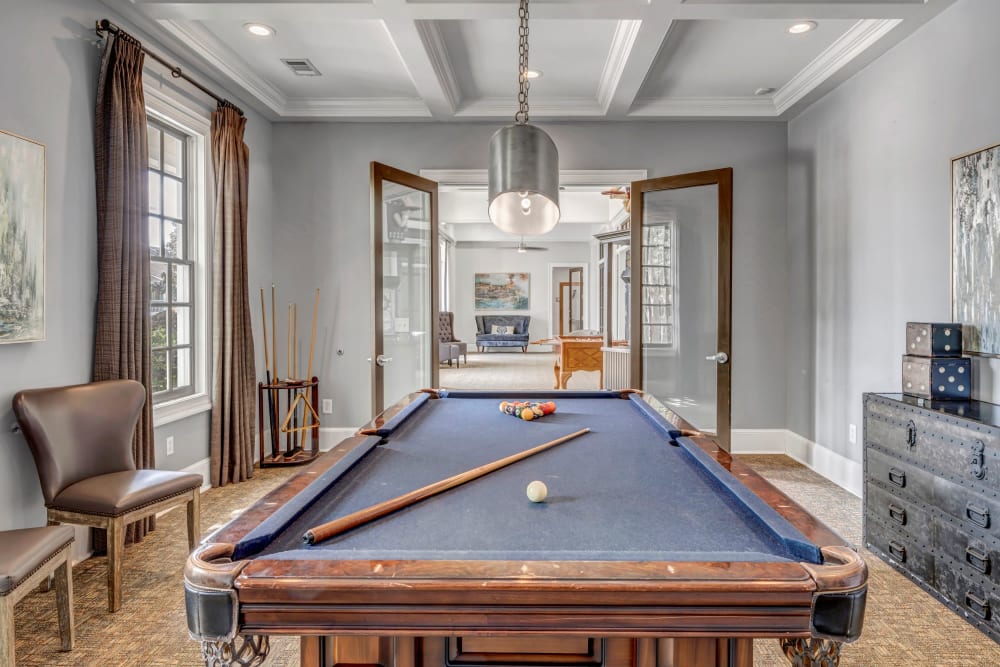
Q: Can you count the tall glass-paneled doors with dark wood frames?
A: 2